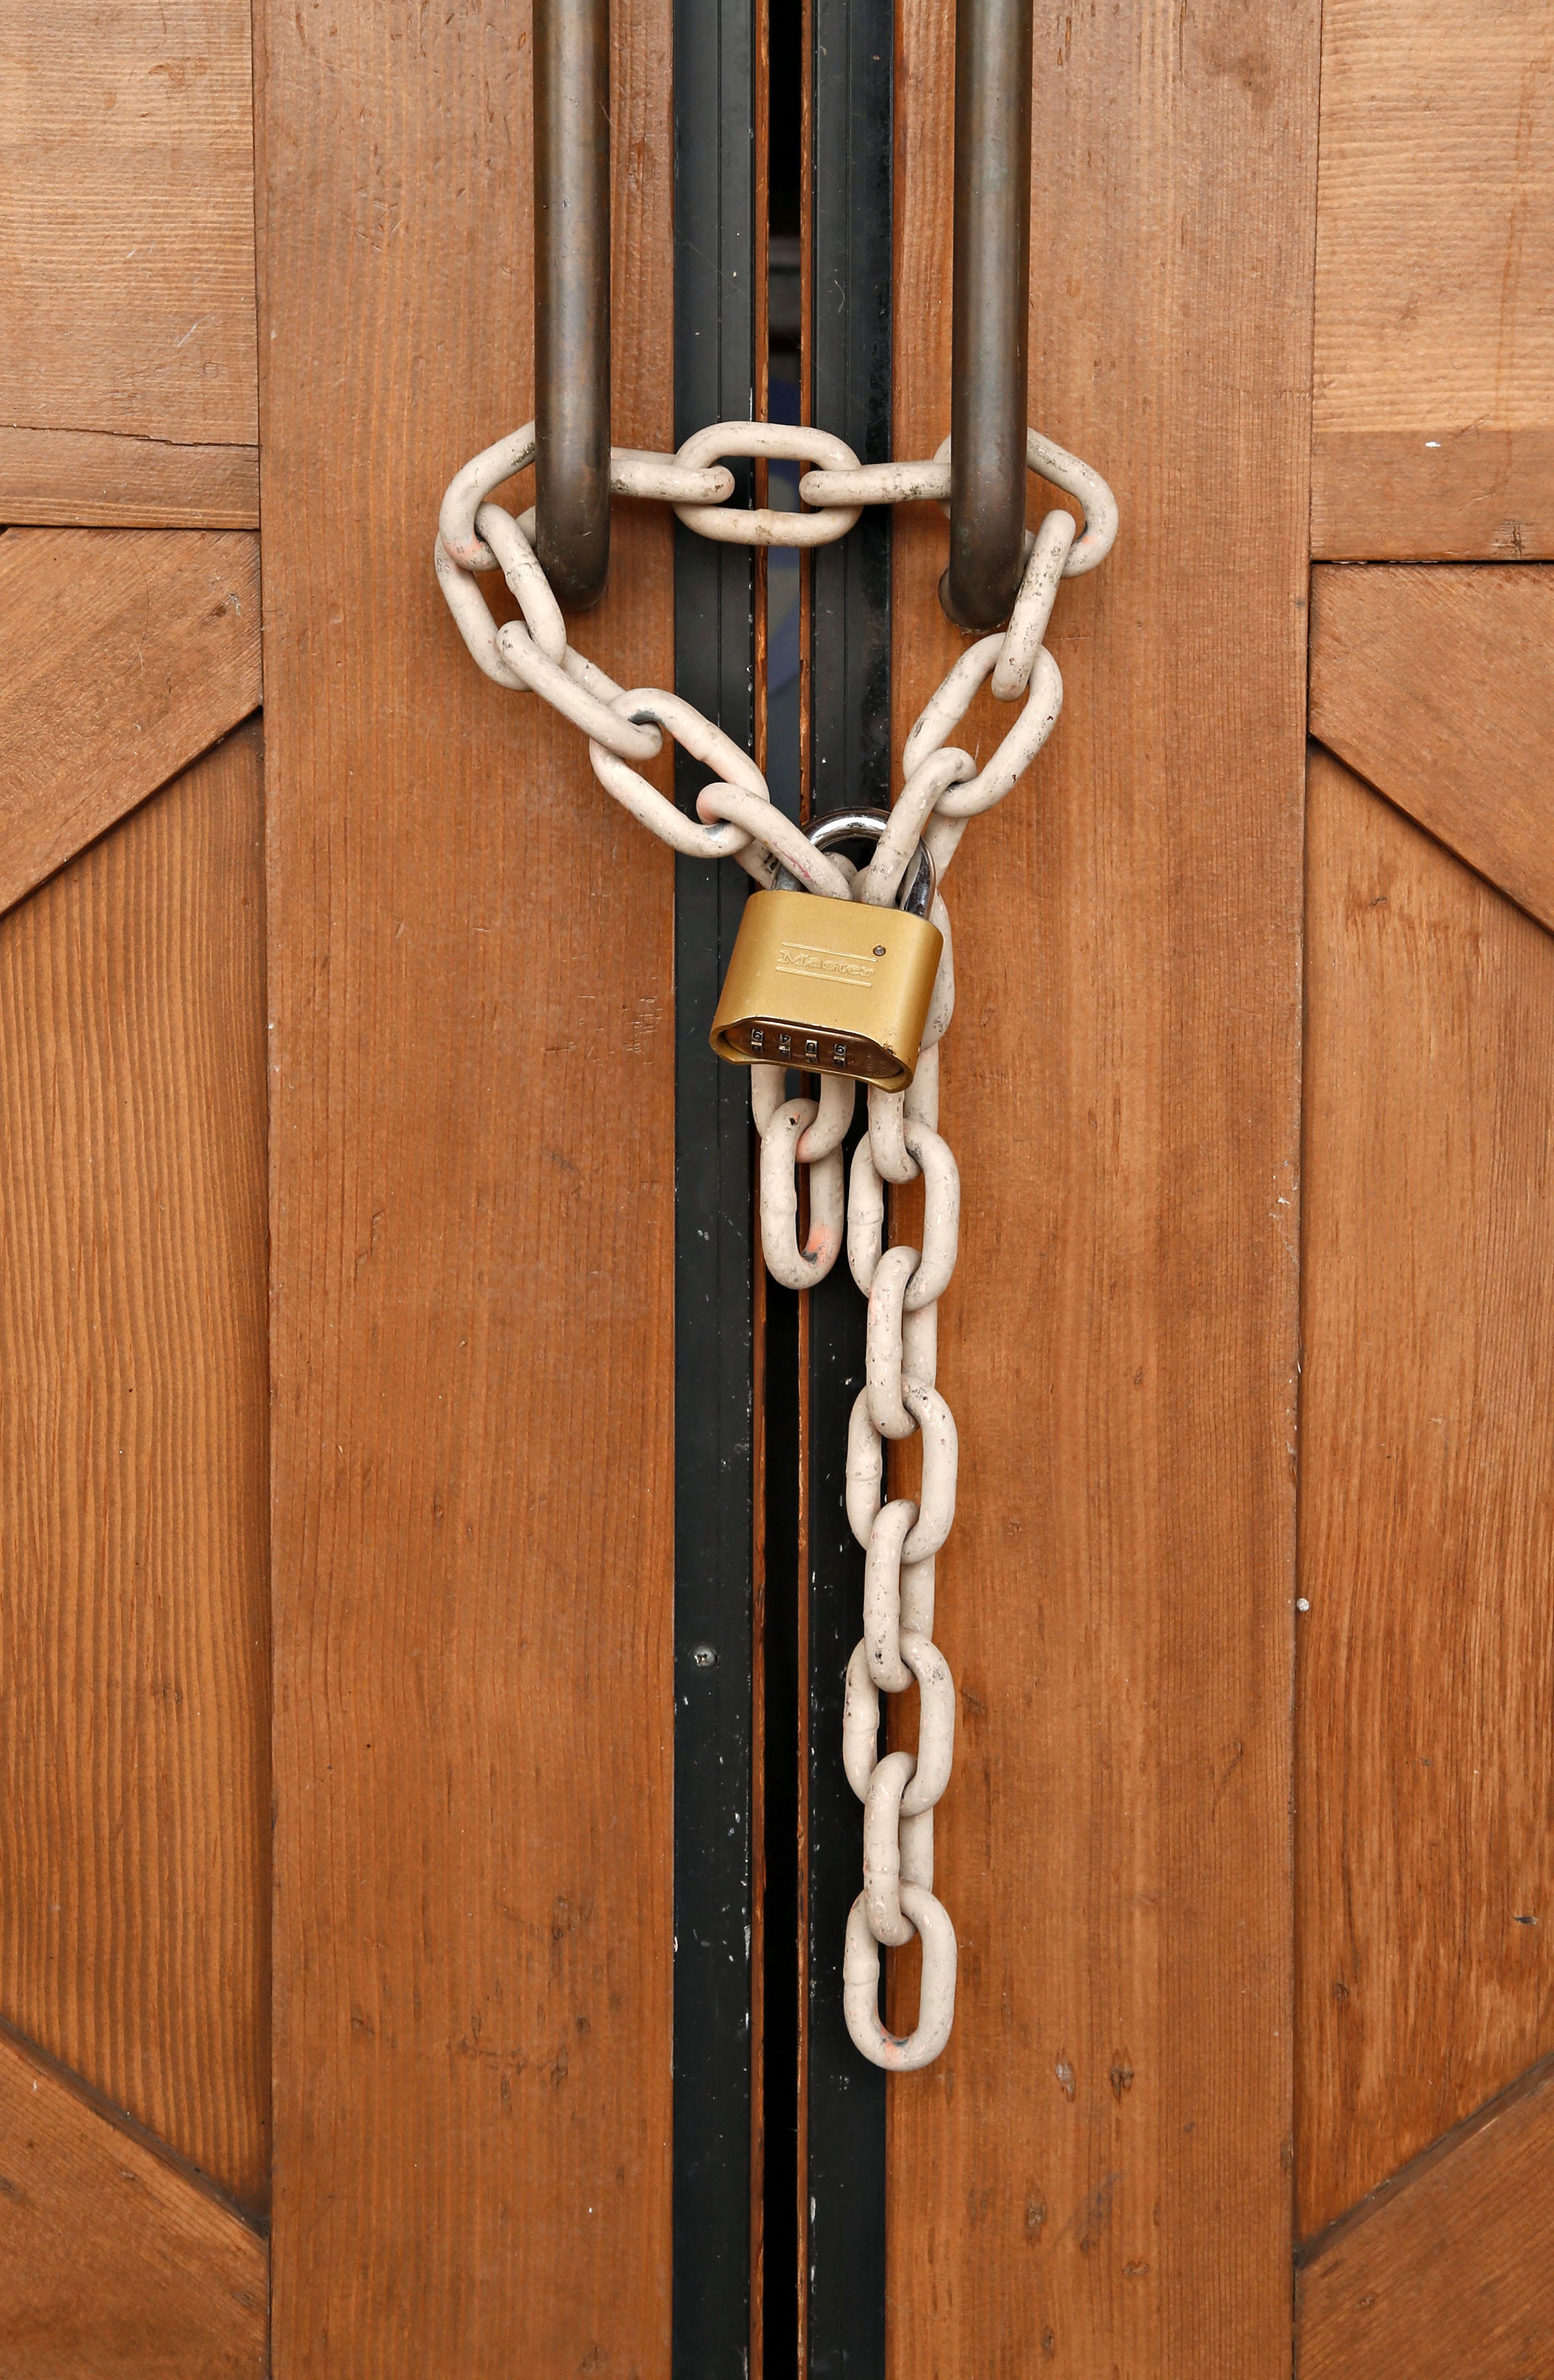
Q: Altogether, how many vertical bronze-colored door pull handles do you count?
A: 2